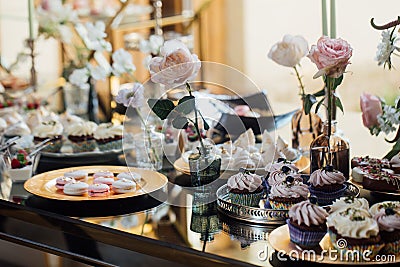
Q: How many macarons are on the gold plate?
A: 8